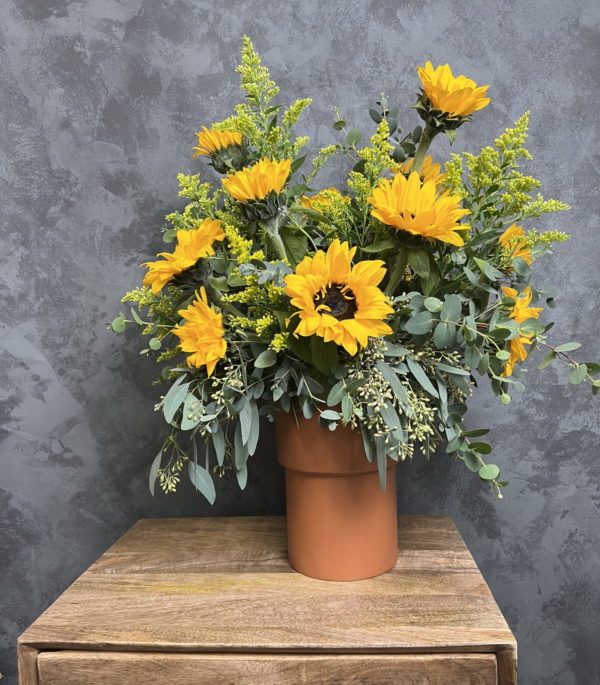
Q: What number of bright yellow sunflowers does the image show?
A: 11